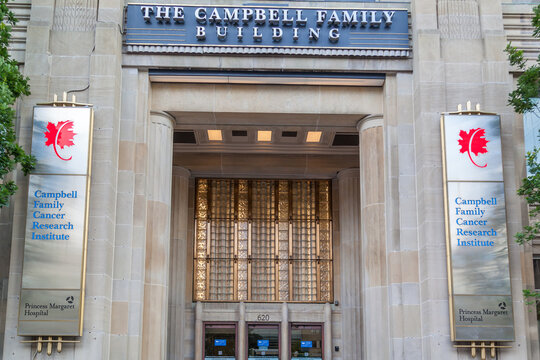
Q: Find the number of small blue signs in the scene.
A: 3